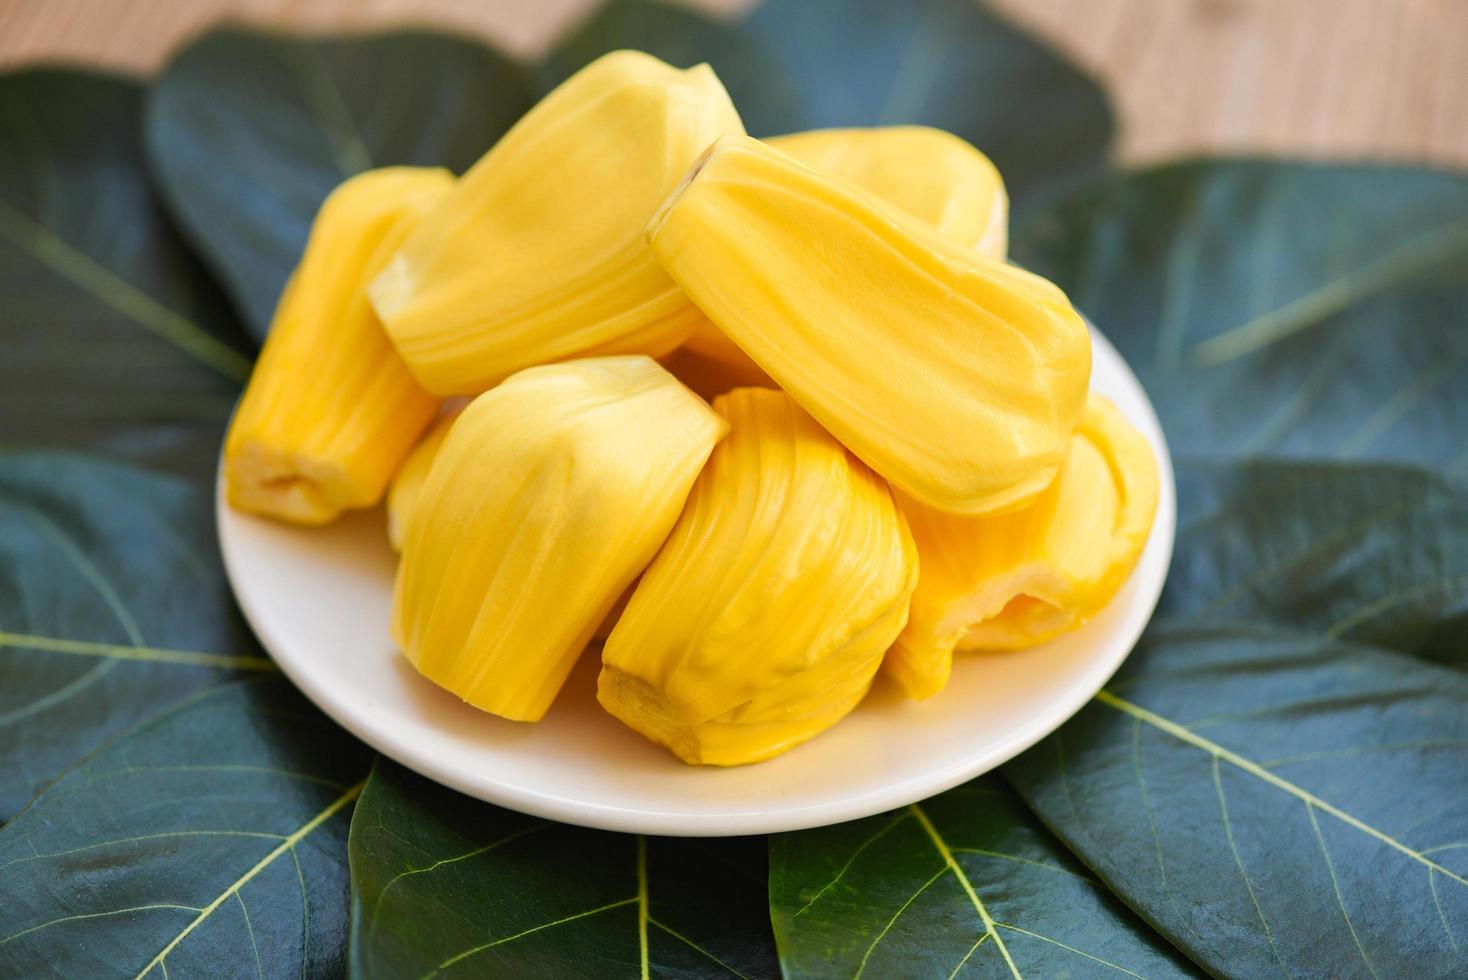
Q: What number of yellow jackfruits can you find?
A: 8